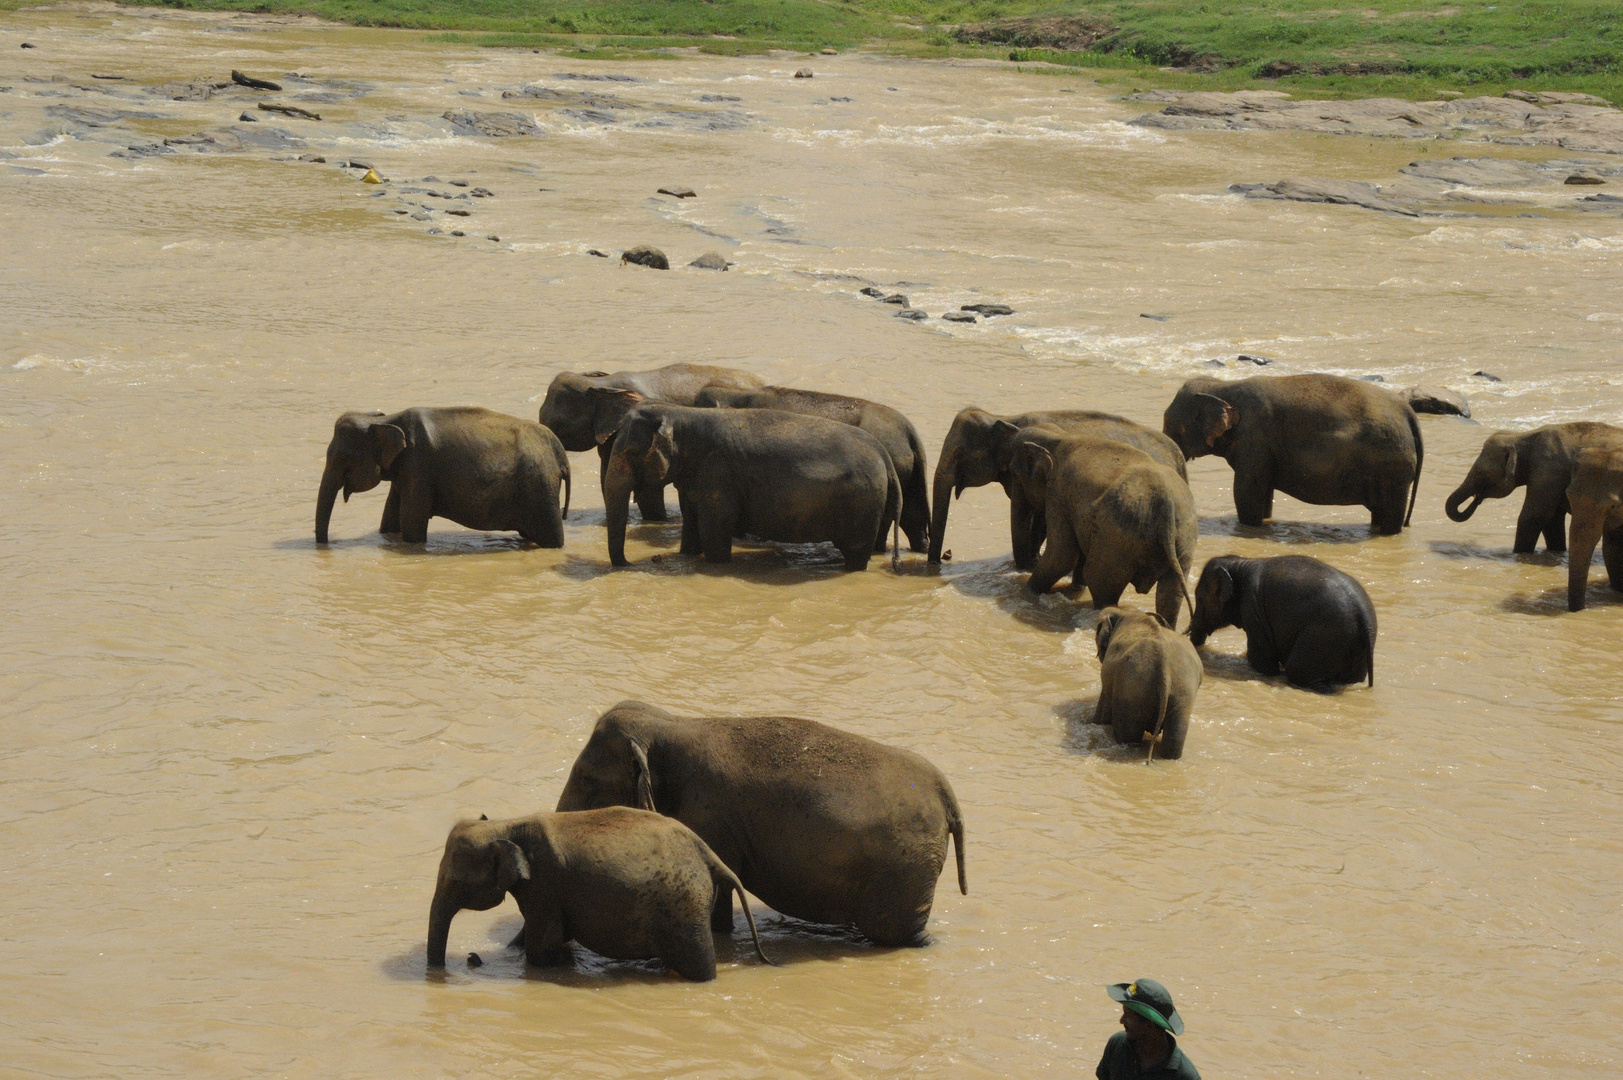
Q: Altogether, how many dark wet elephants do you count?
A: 1